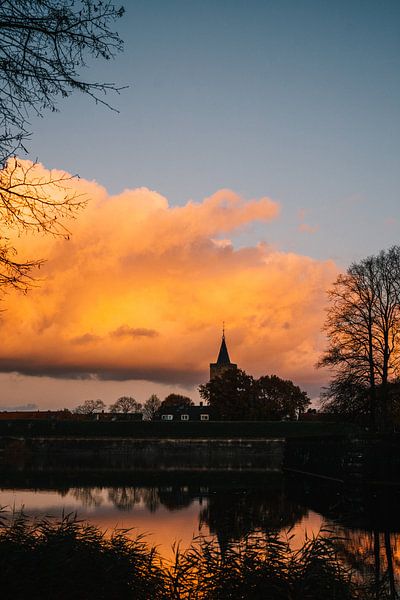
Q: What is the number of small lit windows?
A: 3